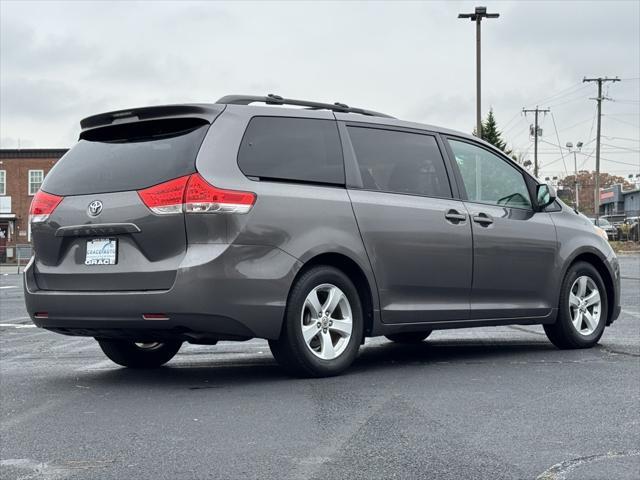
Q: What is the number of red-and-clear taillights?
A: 2